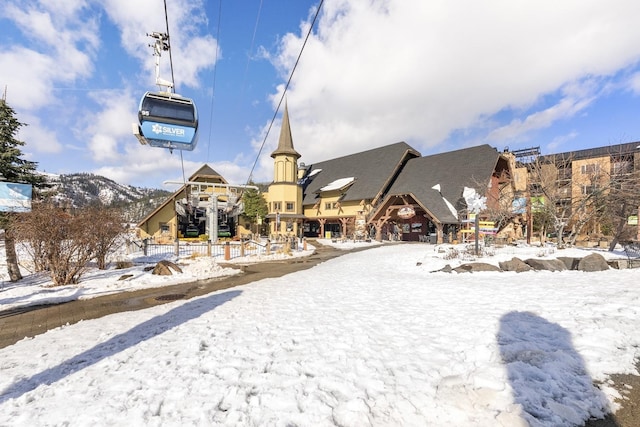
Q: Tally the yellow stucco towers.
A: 1